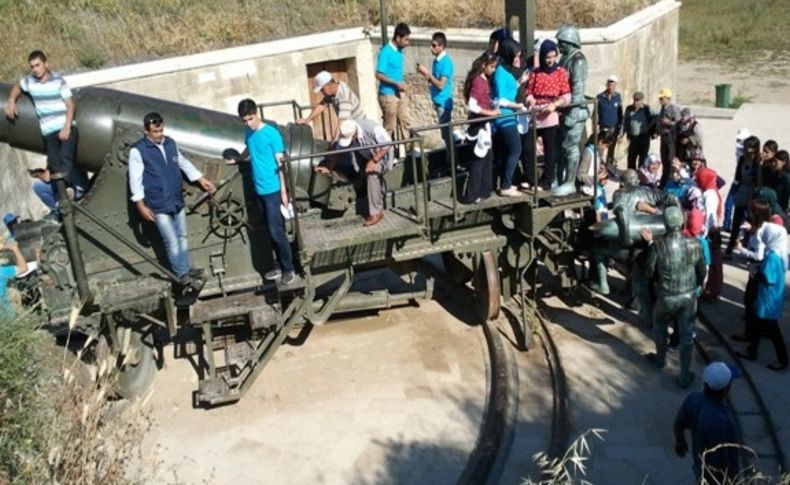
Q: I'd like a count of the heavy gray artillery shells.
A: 1